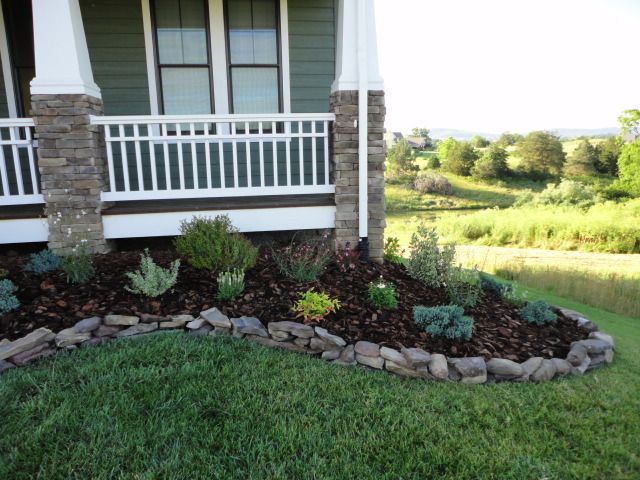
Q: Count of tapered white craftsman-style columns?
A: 2